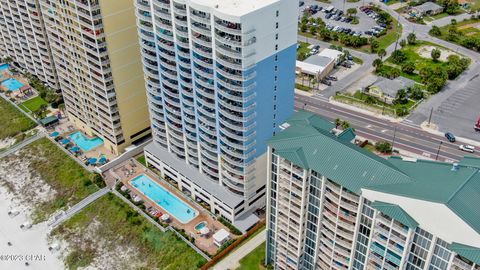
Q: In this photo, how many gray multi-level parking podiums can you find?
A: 1